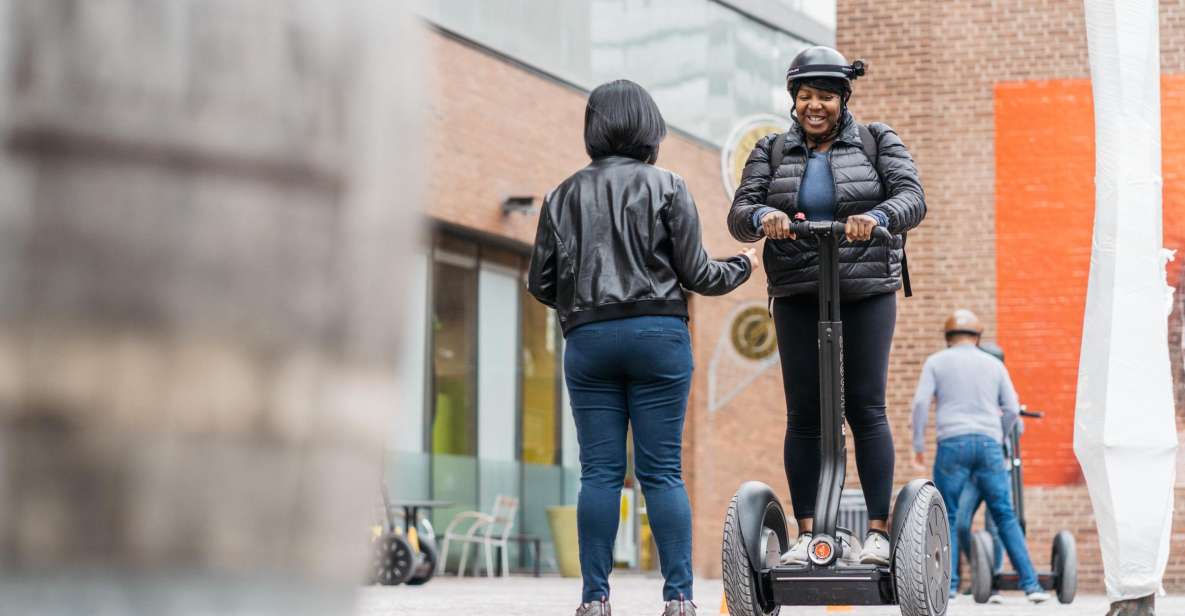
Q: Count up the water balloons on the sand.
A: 0